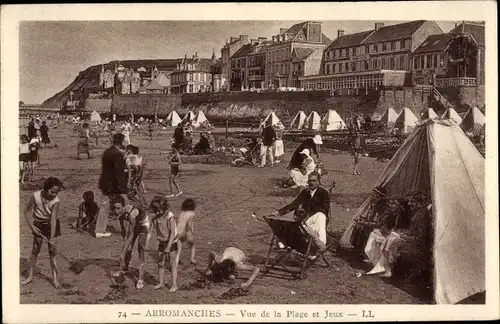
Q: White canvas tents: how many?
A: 14